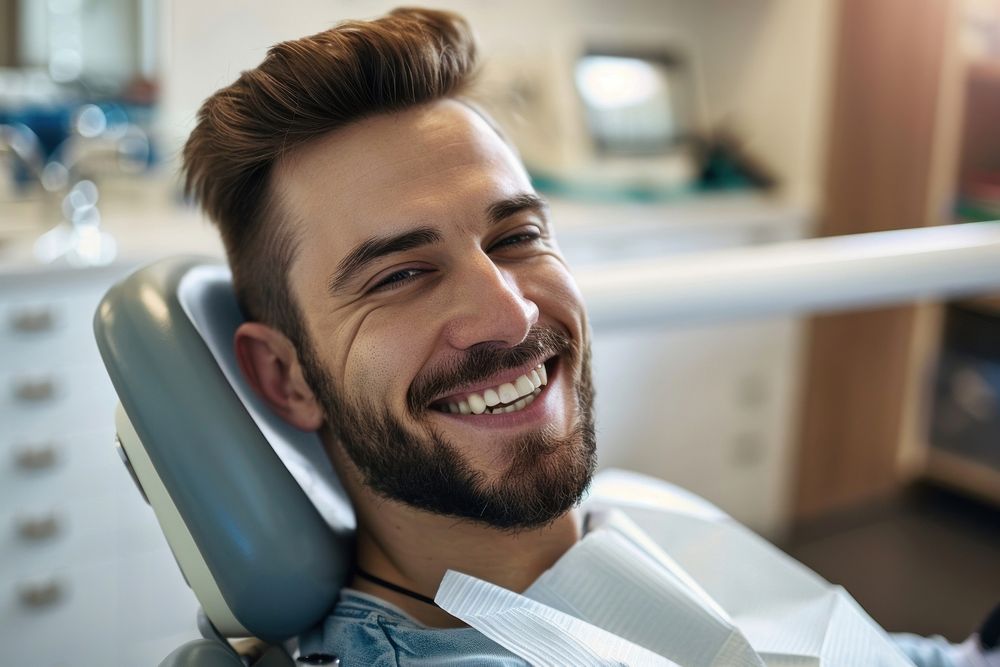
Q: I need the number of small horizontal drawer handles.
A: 5